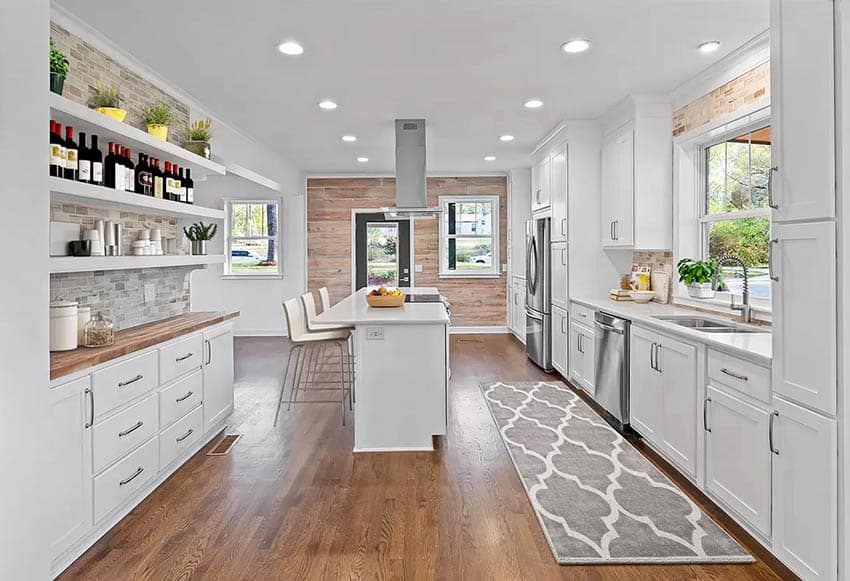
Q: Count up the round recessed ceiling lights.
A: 9